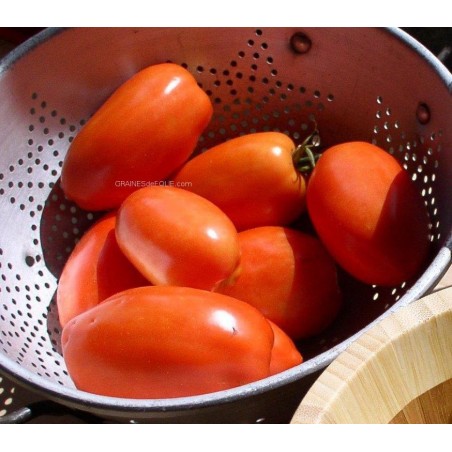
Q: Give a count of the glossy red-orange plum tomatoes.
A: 8